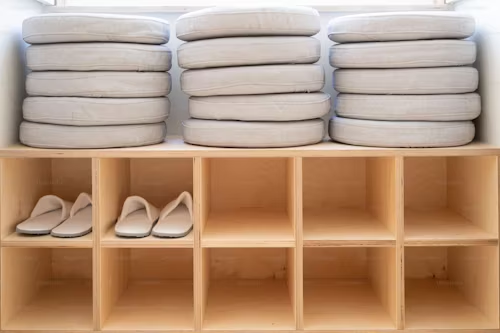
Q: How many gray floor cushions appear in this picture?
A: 15